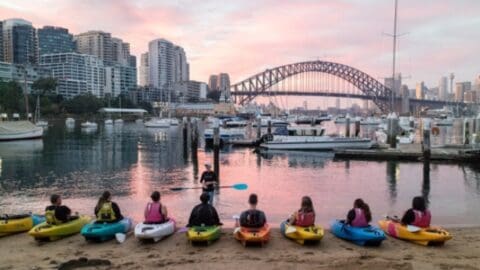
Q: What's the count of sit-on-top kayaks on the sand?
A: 9